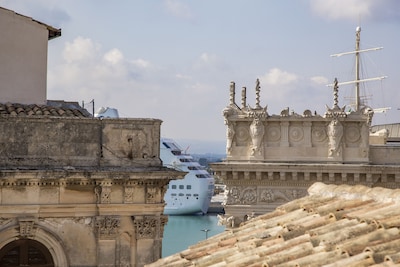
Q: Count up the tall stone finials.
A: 4